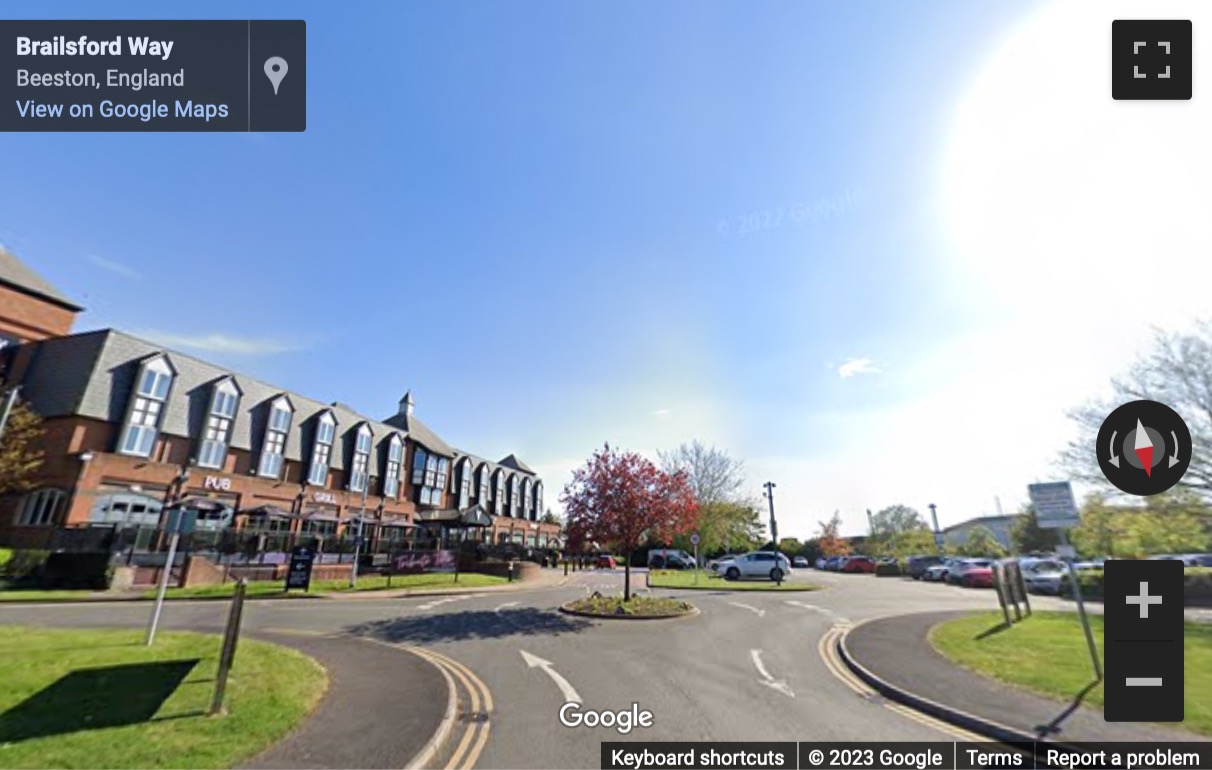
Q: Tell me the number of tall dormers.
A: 12